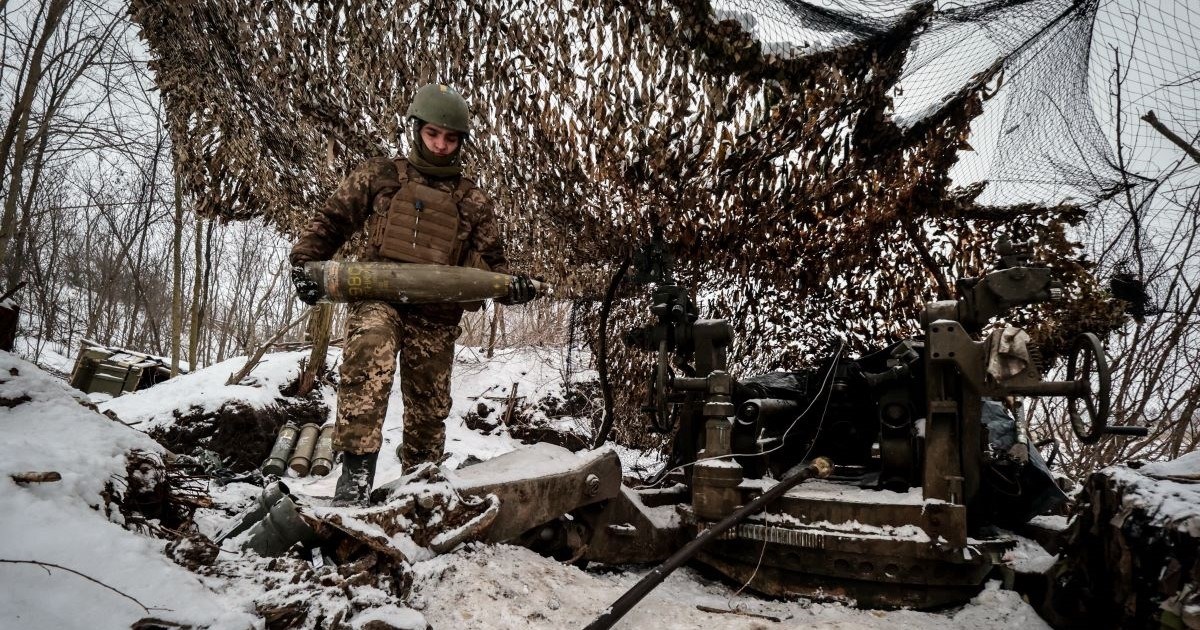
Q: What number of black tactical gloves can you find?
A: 2